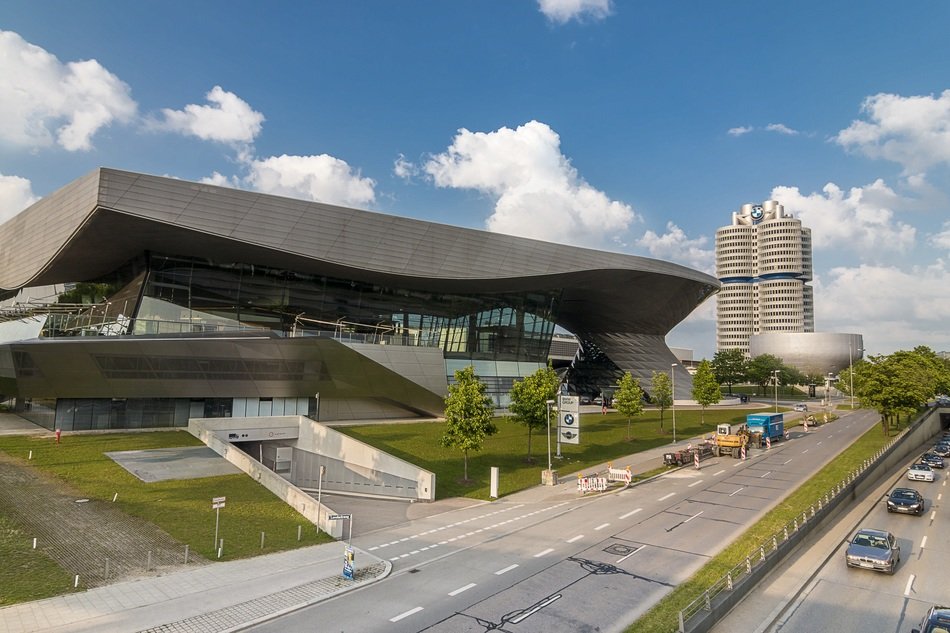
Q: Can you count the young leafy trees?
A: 5